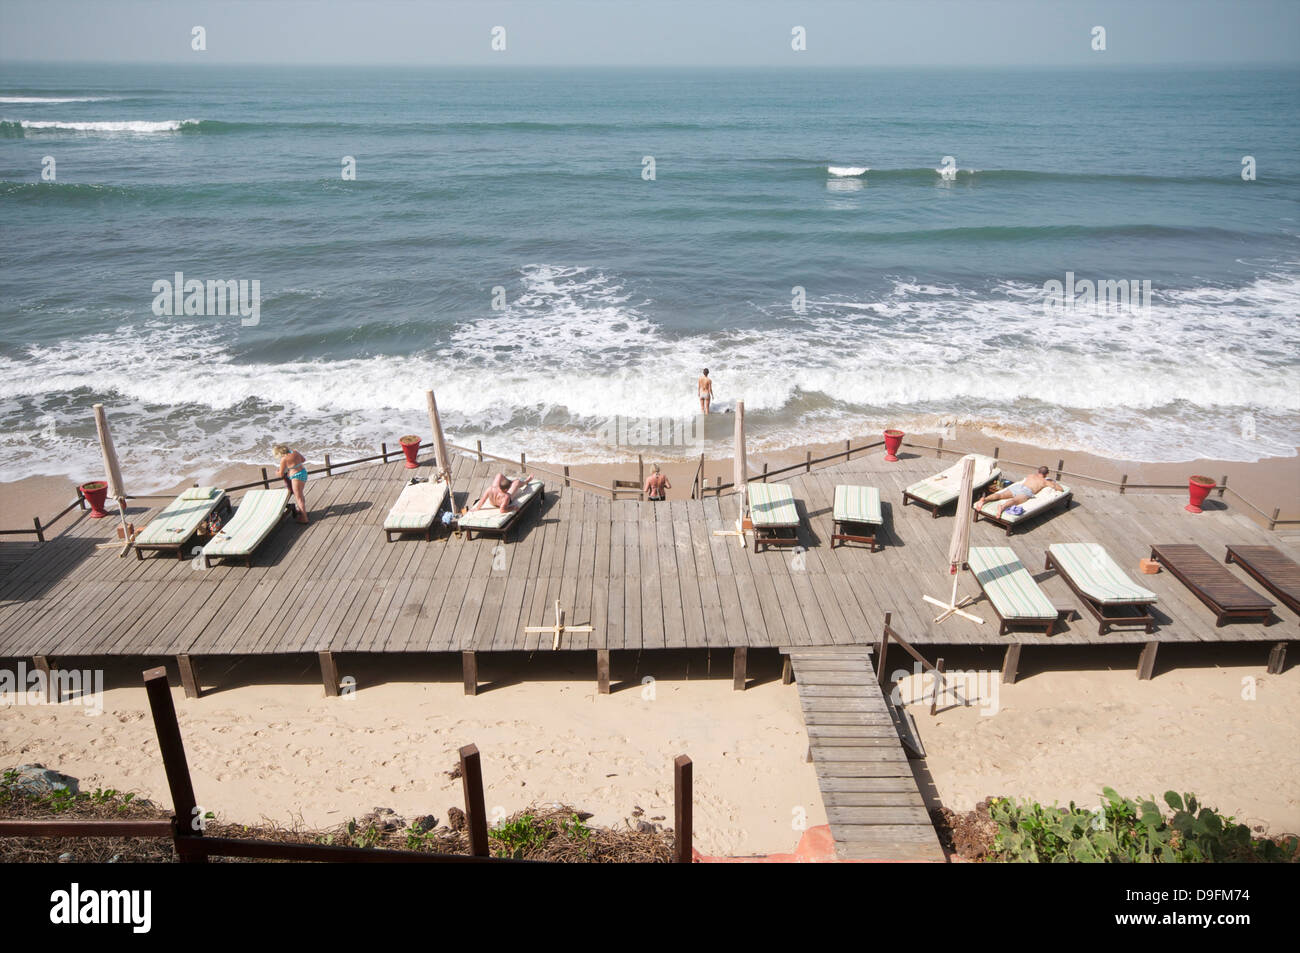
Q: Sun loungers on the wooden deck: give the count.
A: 12